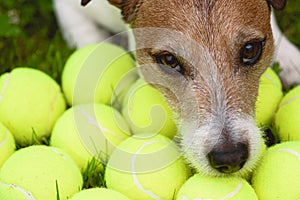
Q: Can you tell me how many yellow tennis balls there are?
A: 12